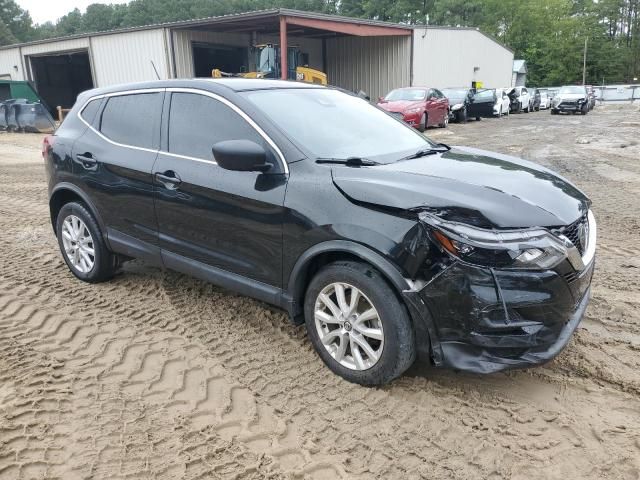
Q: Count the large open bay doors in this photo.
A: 2